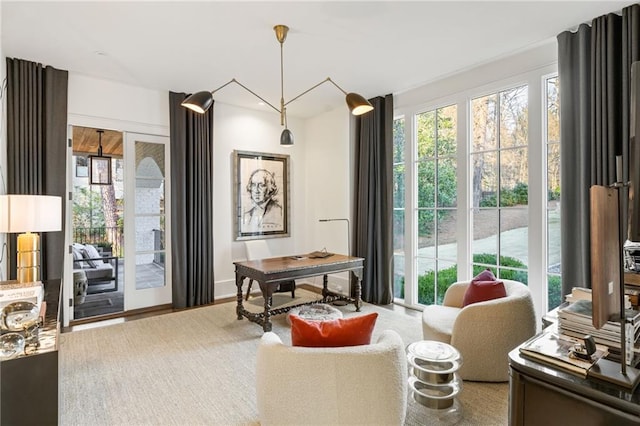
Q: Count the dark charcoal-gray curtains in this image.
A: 4